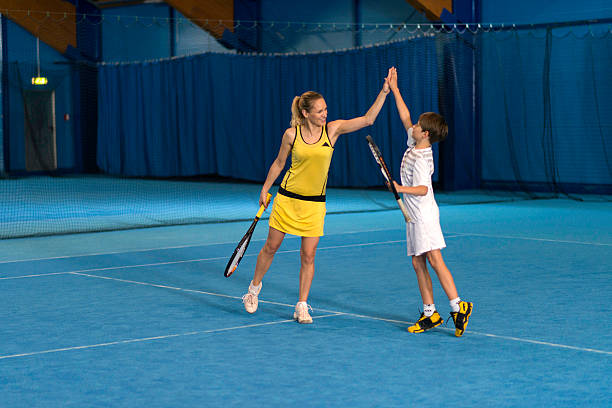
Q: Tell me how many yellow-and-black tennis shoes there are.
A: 2